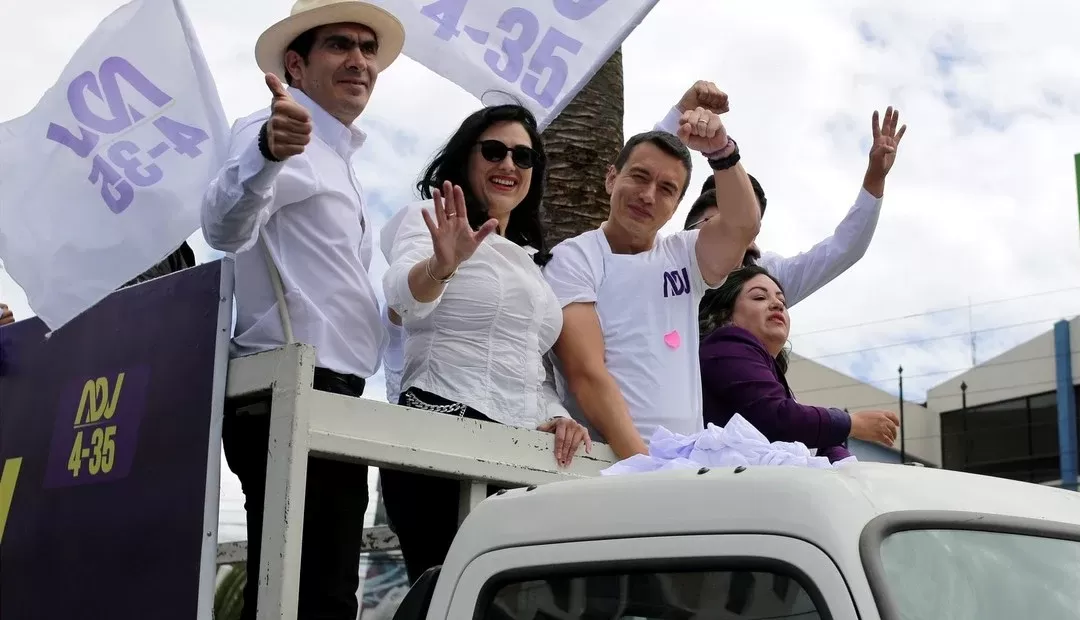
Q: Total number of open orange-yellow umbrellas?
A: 0